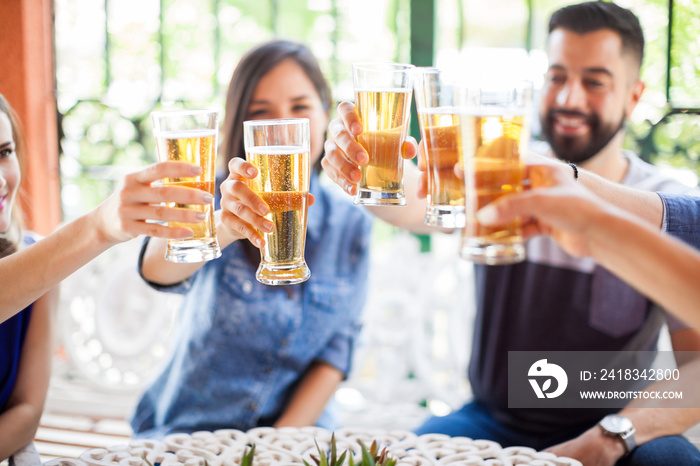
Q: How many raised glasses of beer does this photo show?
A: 5